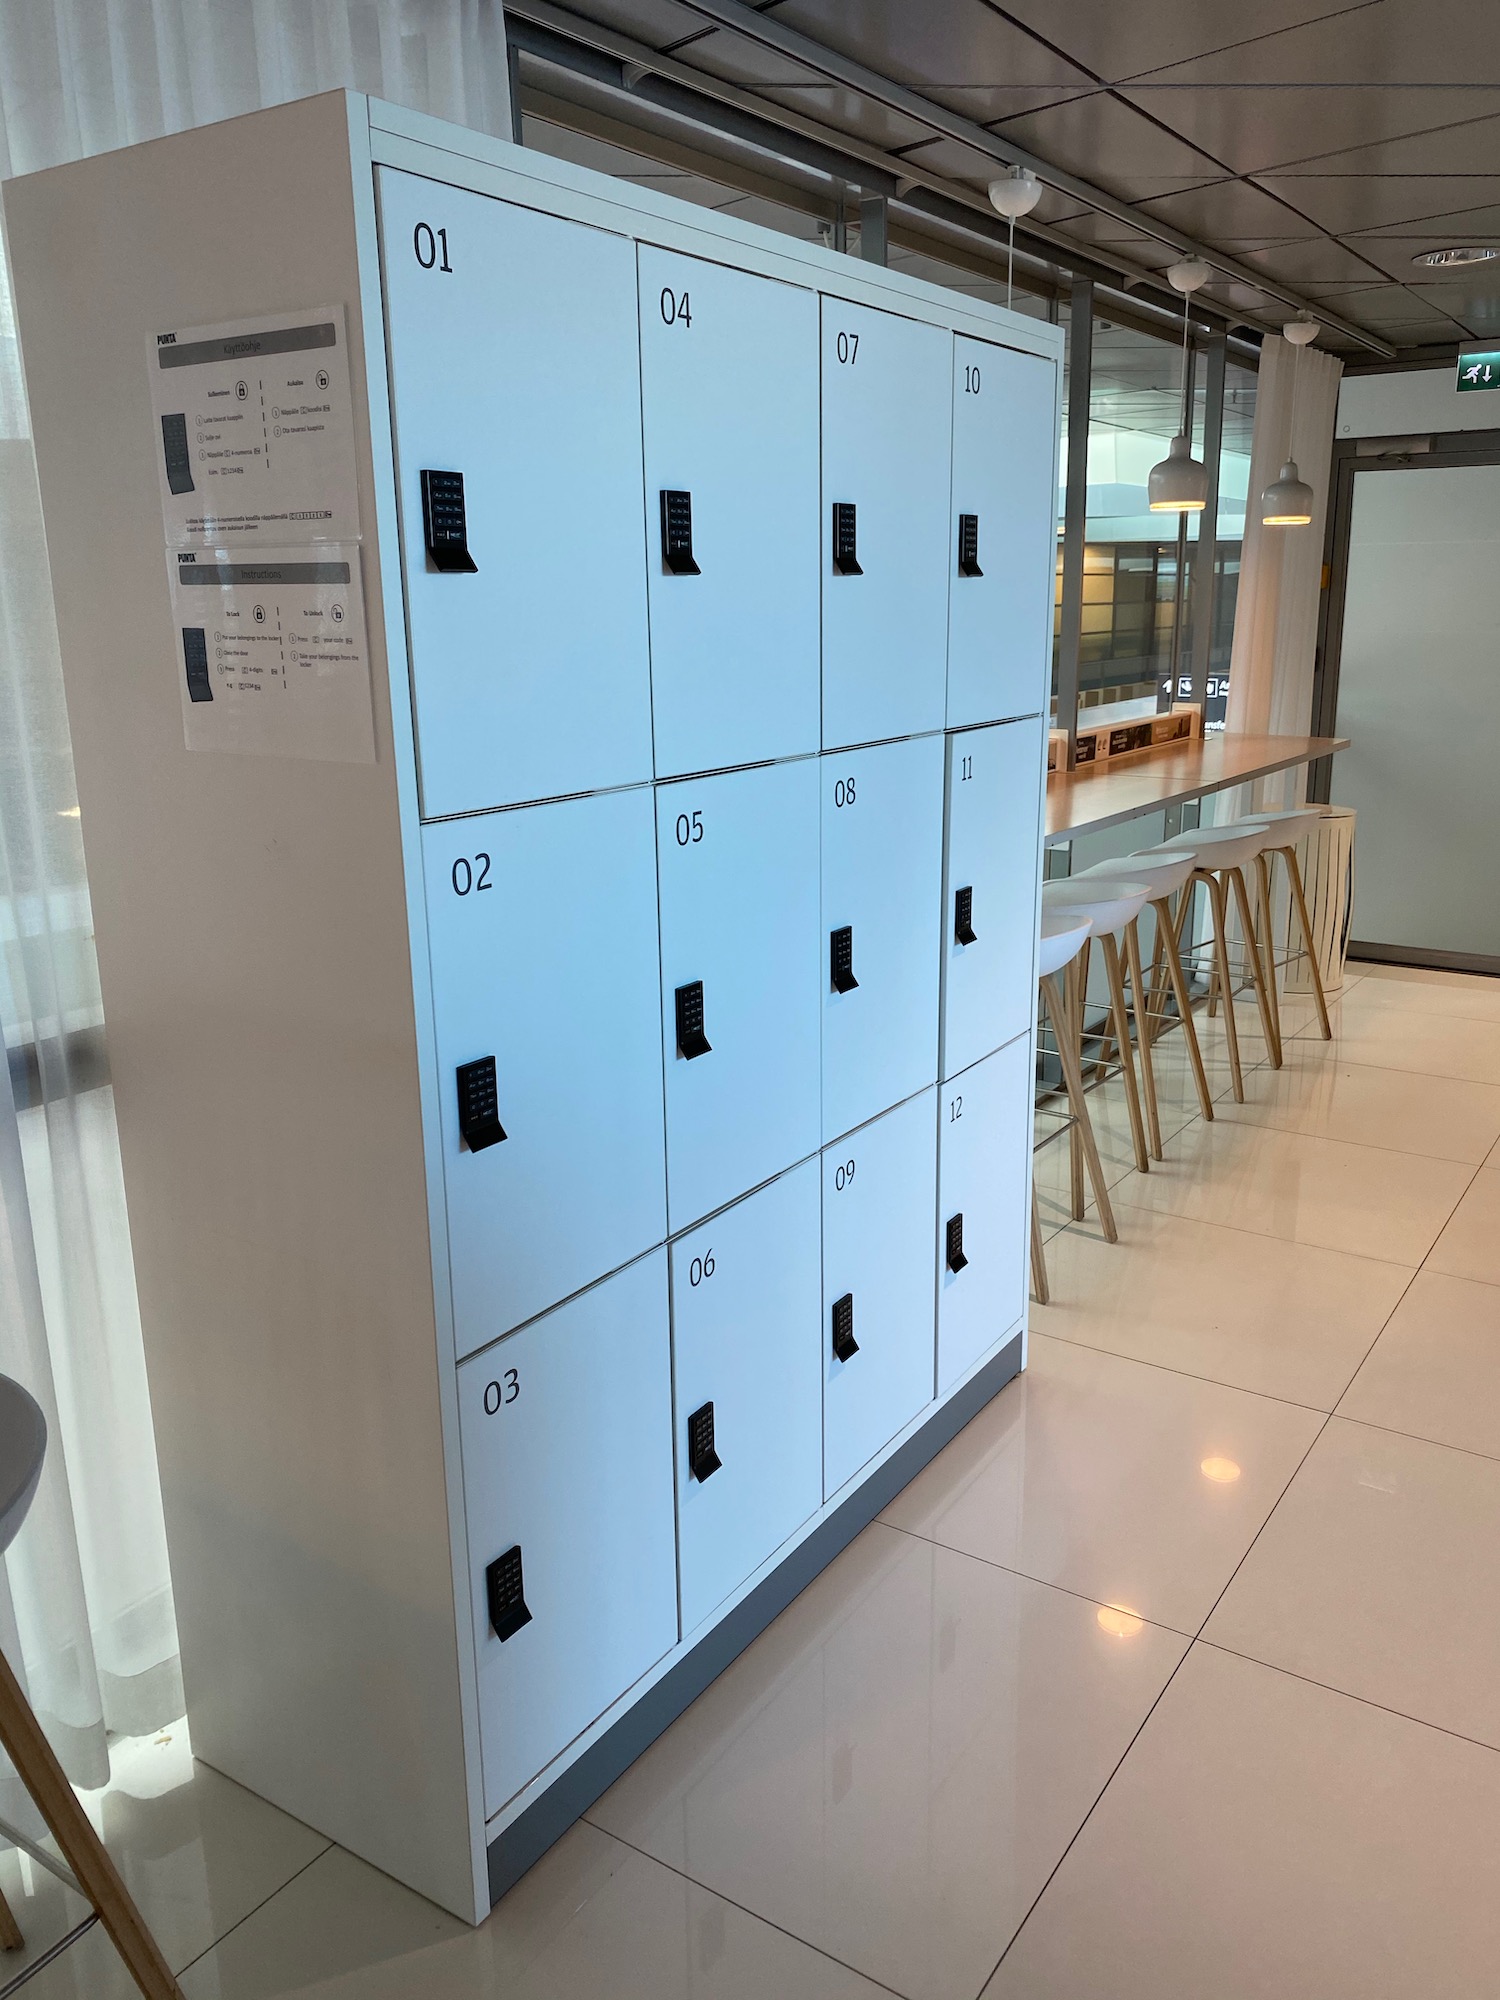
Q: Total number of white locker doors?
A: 12